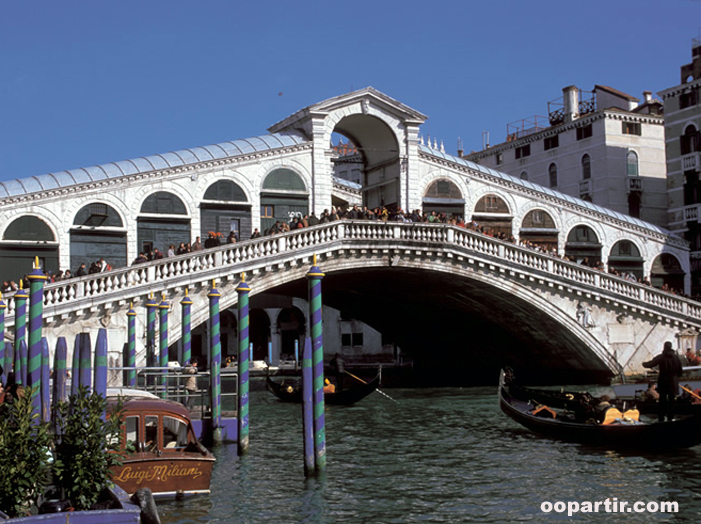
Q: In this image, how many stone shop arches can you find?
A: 11